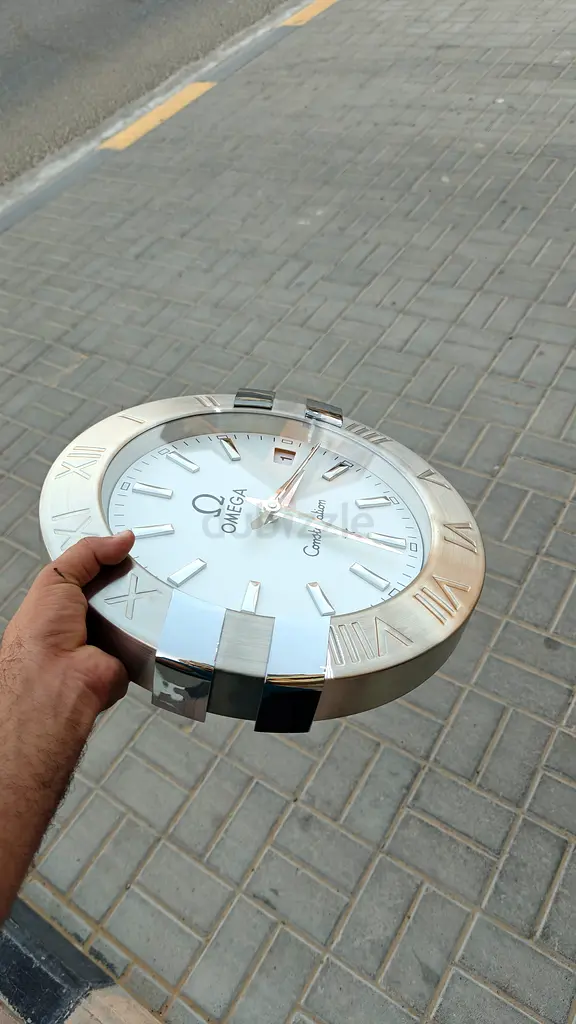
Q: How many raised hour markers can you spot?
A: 11